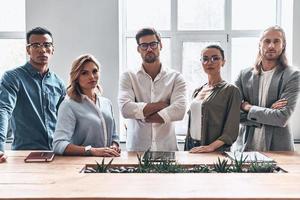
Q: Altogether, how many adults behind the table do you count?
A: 5